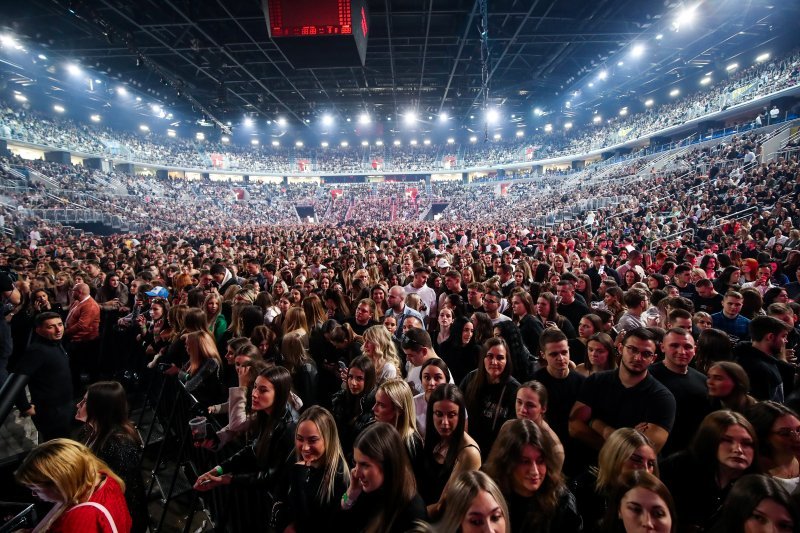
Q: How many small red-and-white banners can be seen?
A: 9